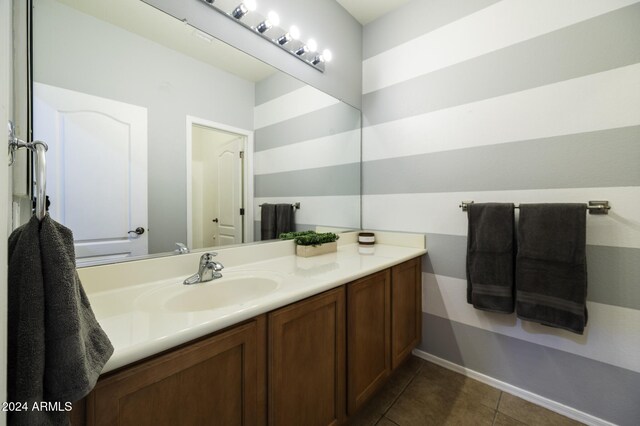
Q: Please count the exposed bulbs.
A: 5